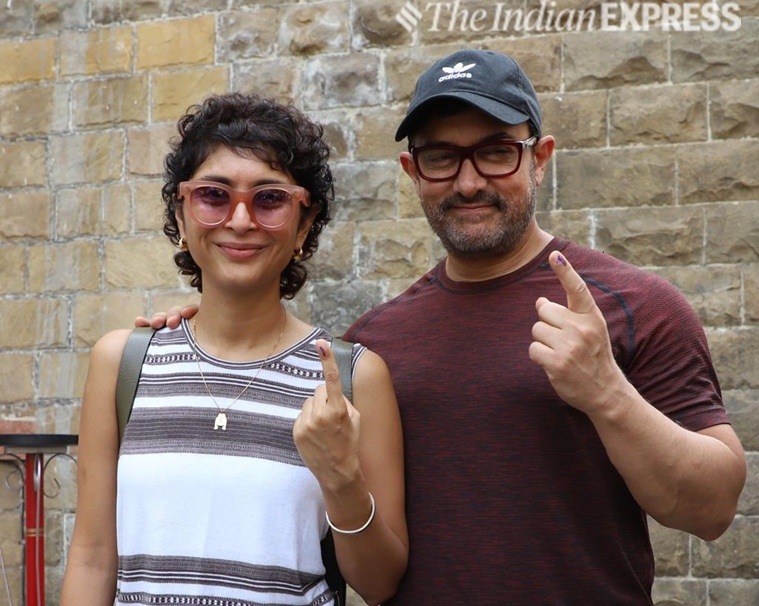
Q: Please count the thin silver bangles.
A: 1